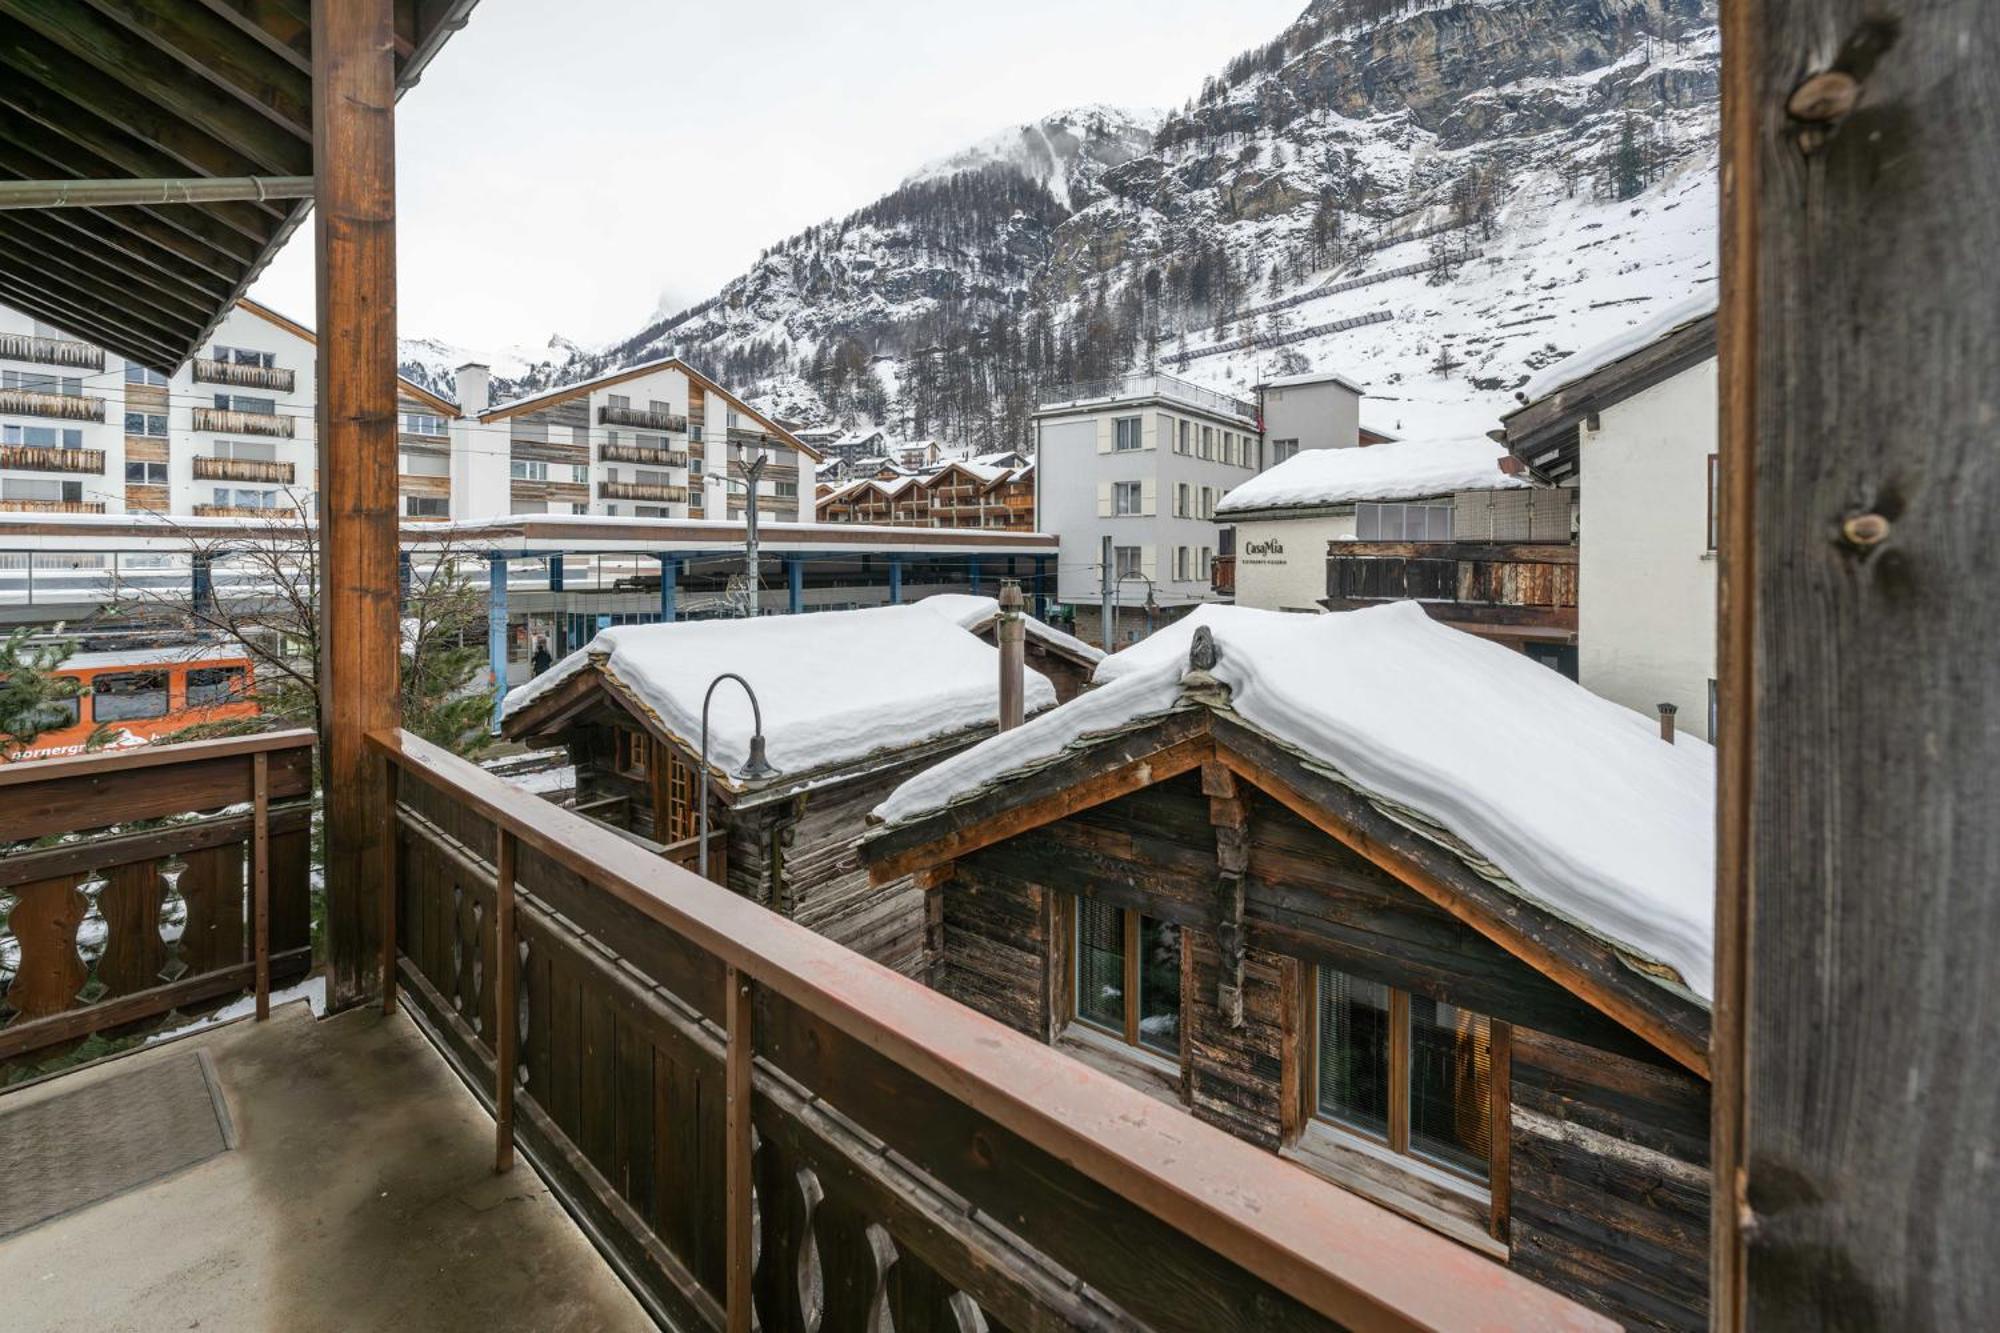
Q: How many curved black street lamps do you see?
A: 2